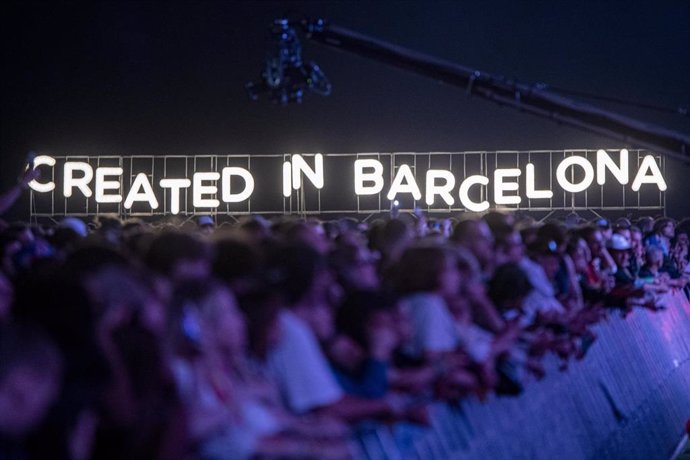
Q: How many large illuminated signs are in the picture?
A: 1